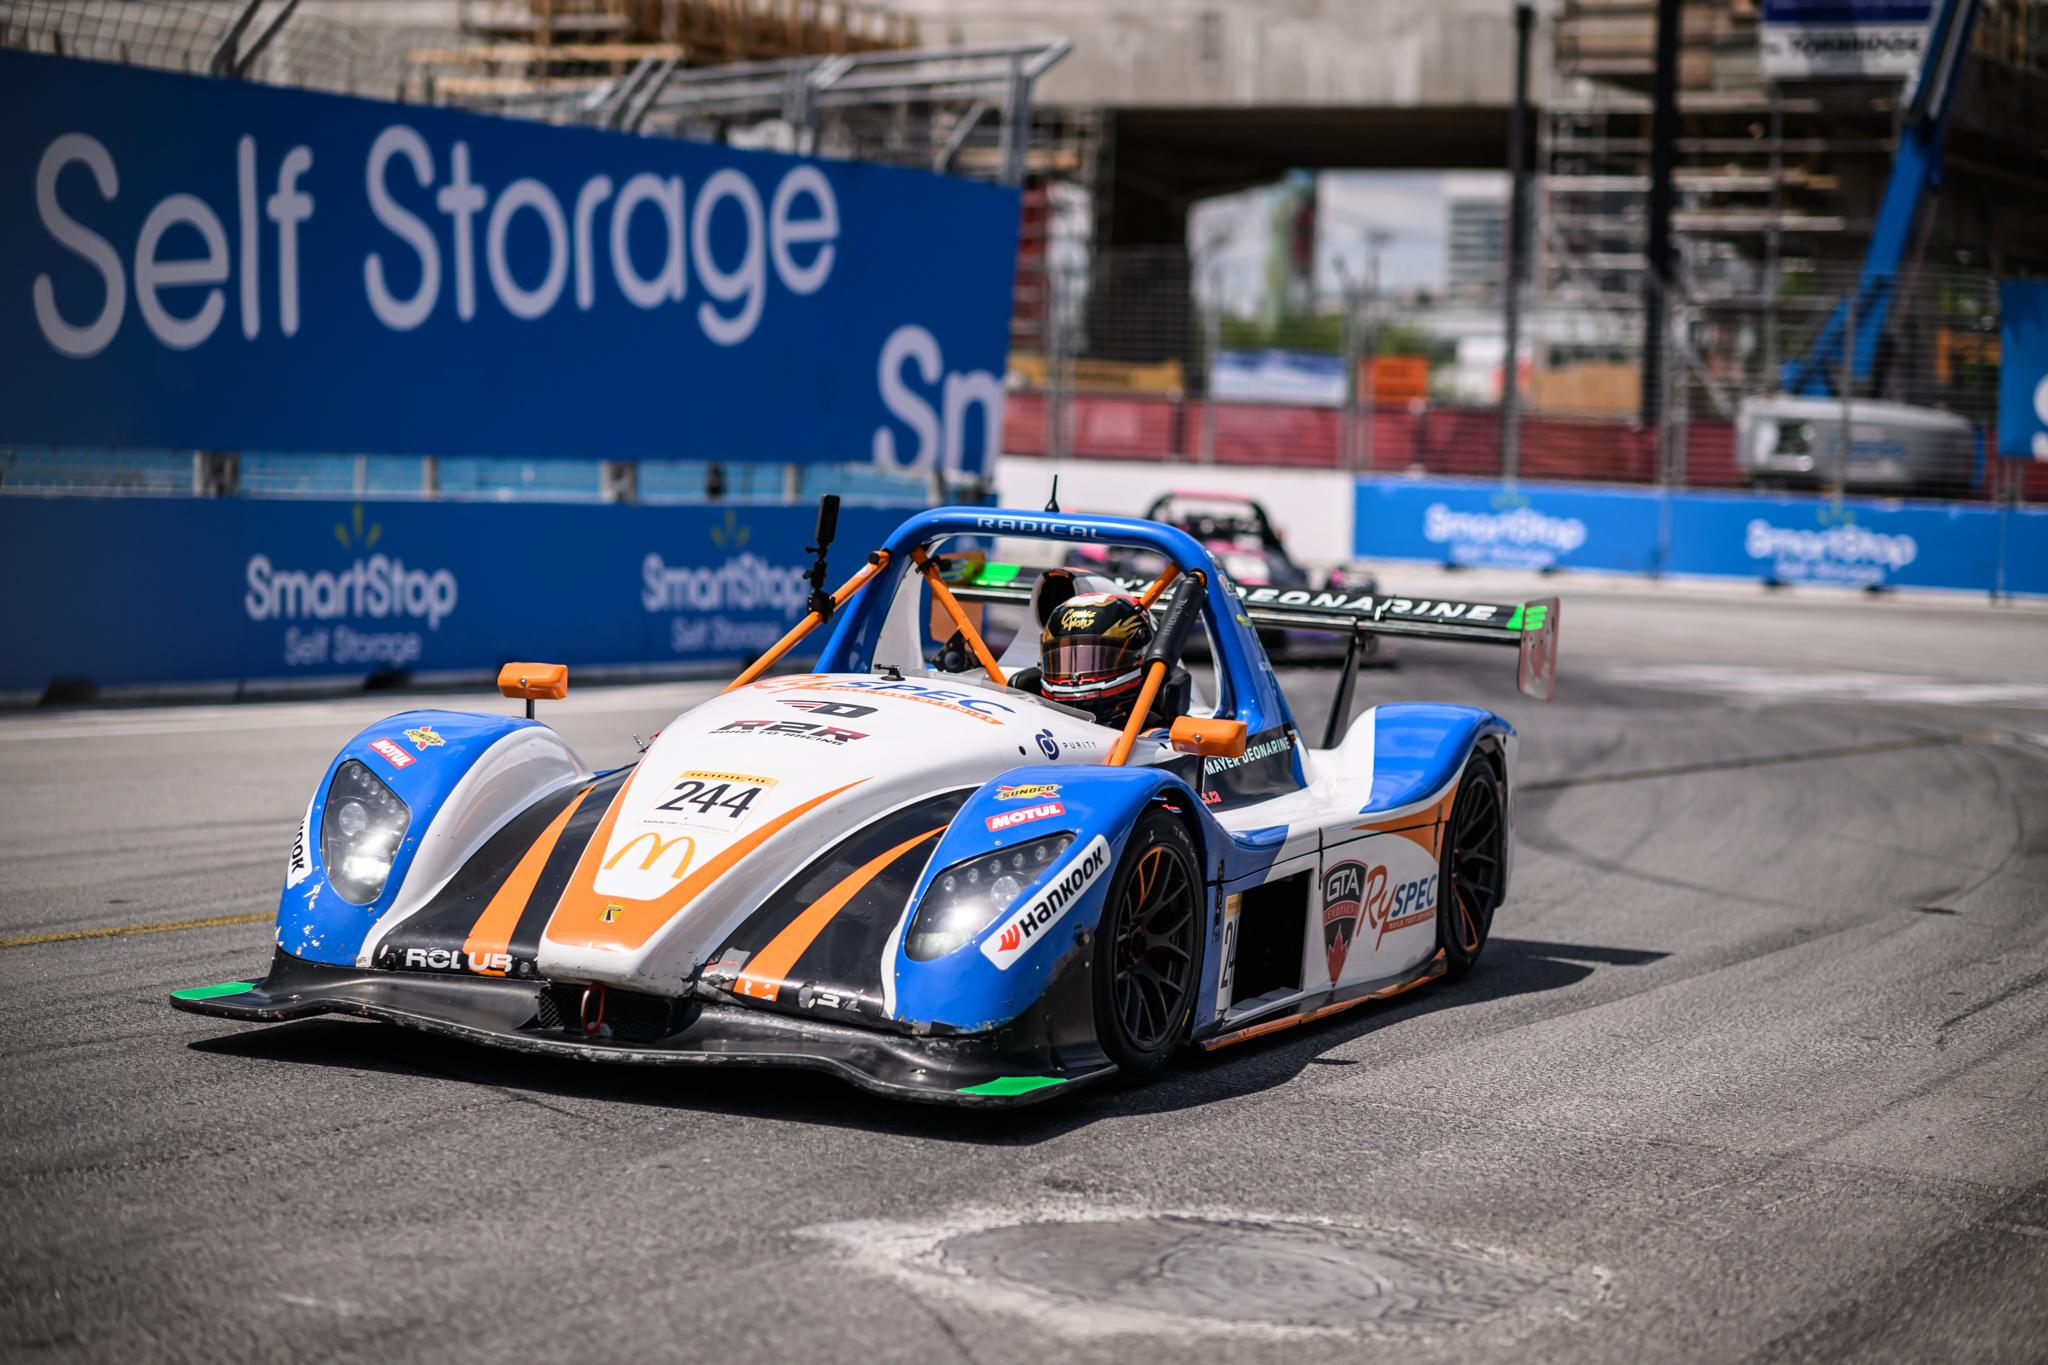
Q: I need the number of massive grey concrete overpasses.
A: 1